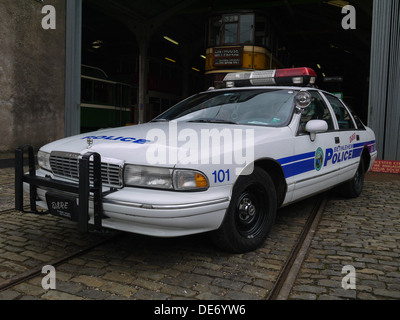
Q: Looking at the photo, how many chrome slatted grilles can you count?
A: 1